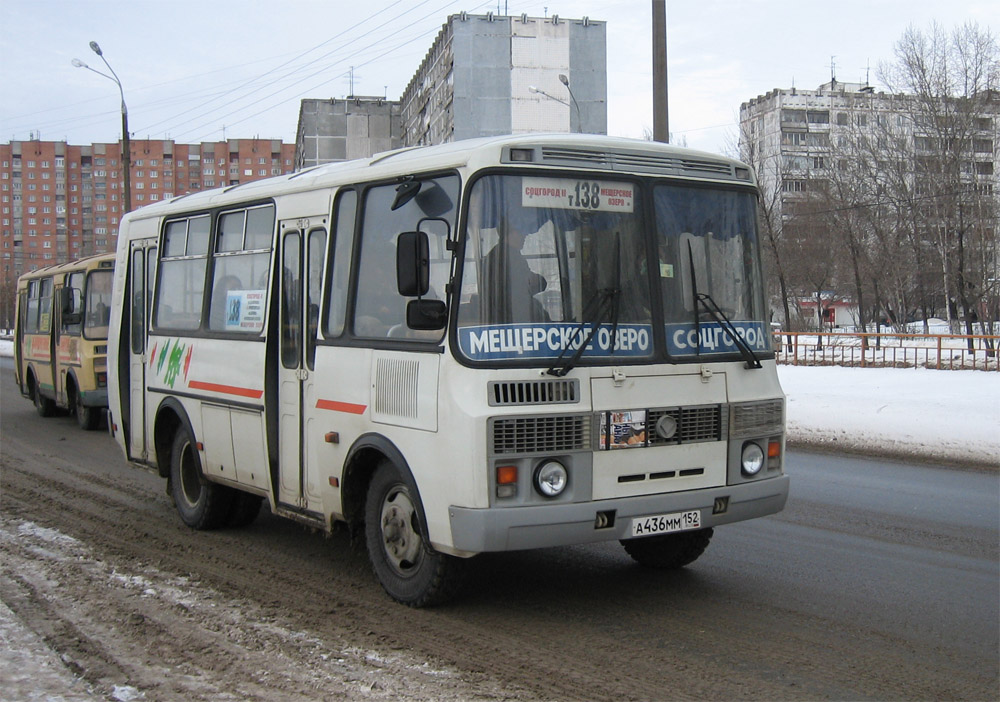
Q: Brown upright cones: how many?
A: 0